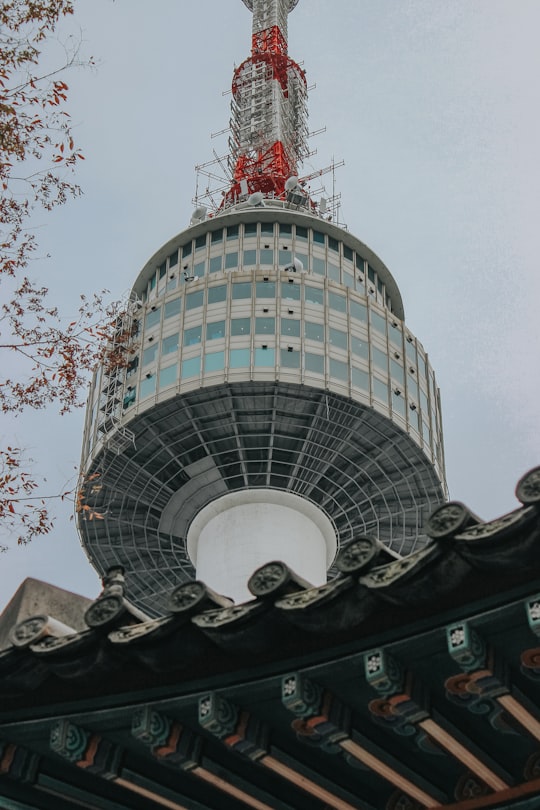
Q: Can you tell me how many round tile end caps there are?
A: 7